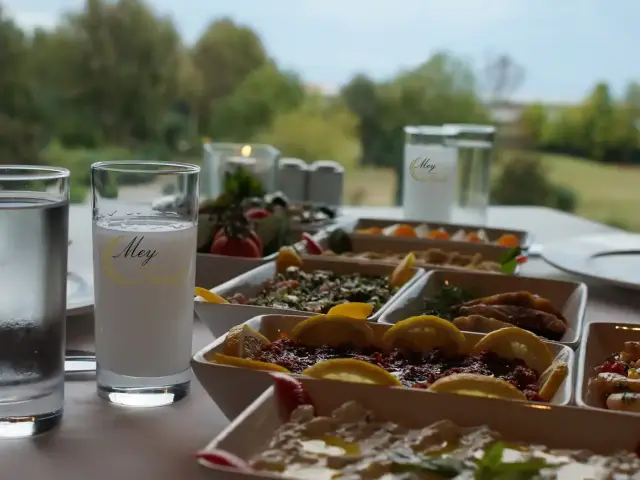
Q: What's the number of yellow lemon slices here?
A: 12